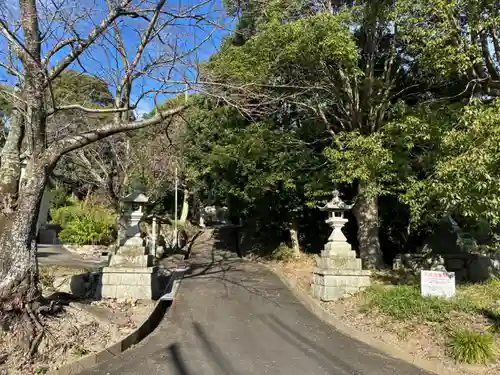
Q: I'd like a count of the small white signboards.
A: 1